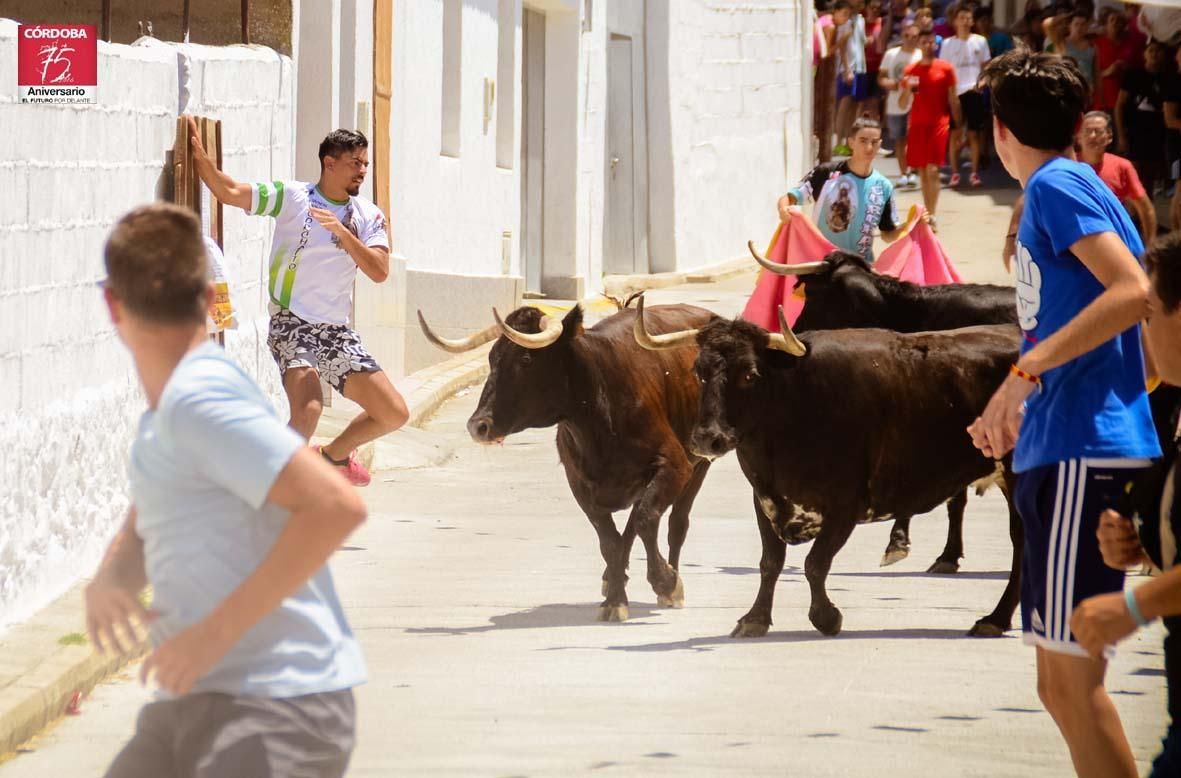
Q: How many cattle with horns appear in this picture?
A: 3